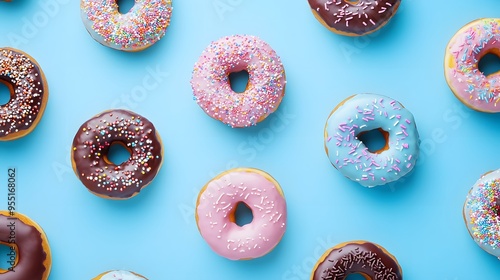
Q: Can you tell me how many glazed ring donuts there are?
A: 12